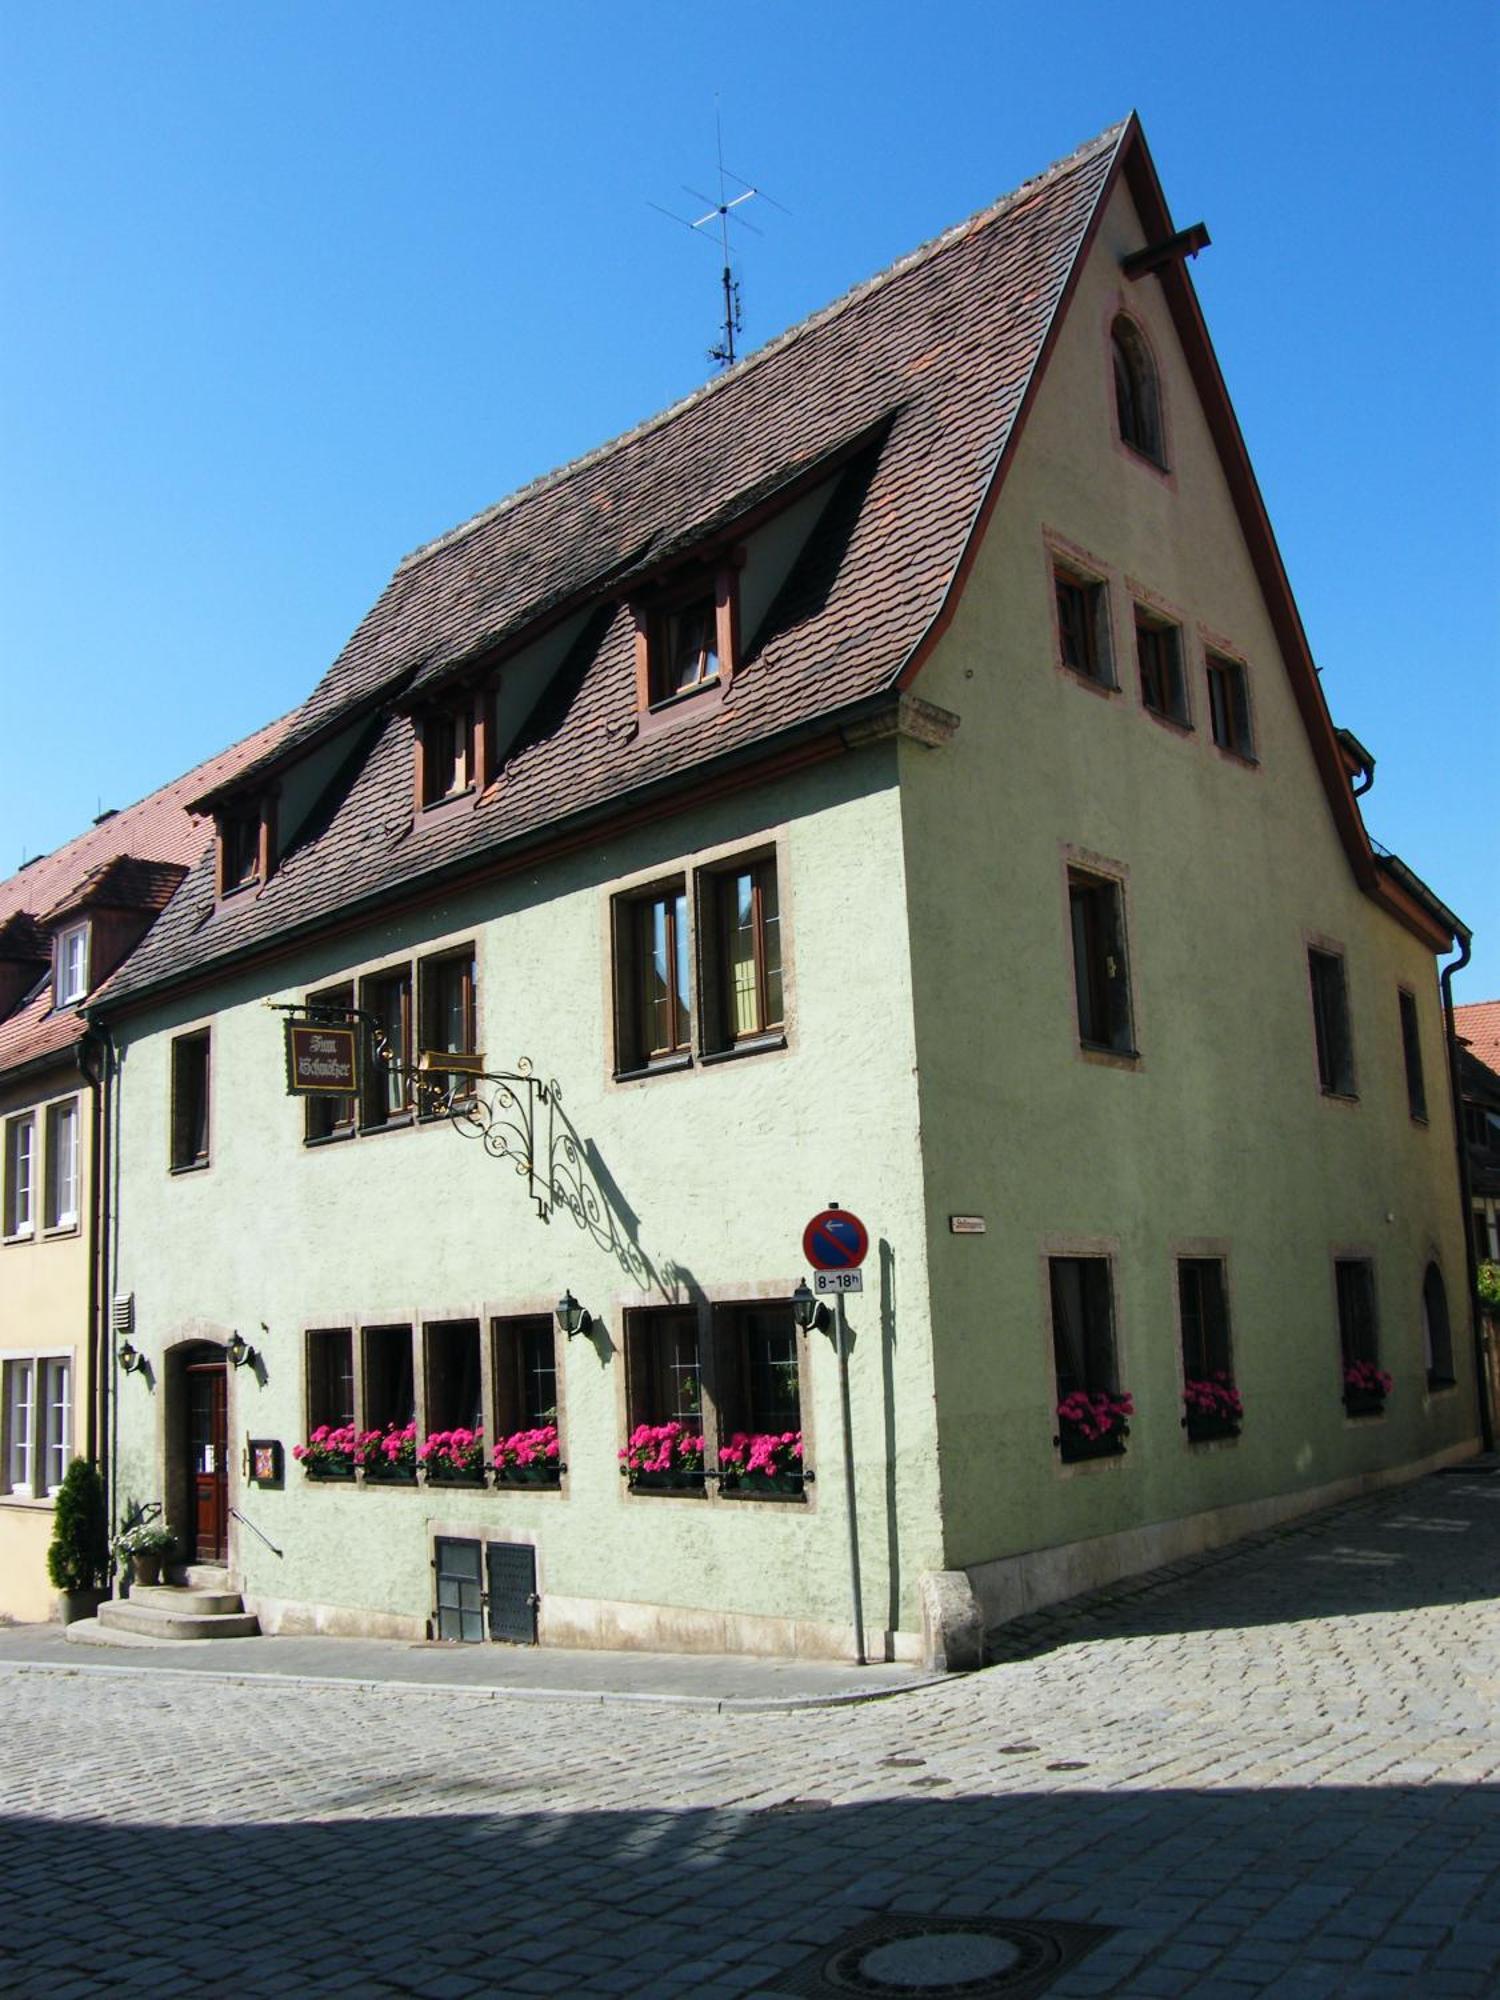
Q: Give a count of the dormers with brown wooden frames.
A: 3